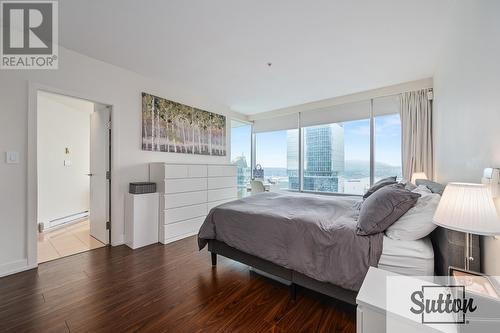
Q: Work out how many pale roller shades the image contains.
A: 3